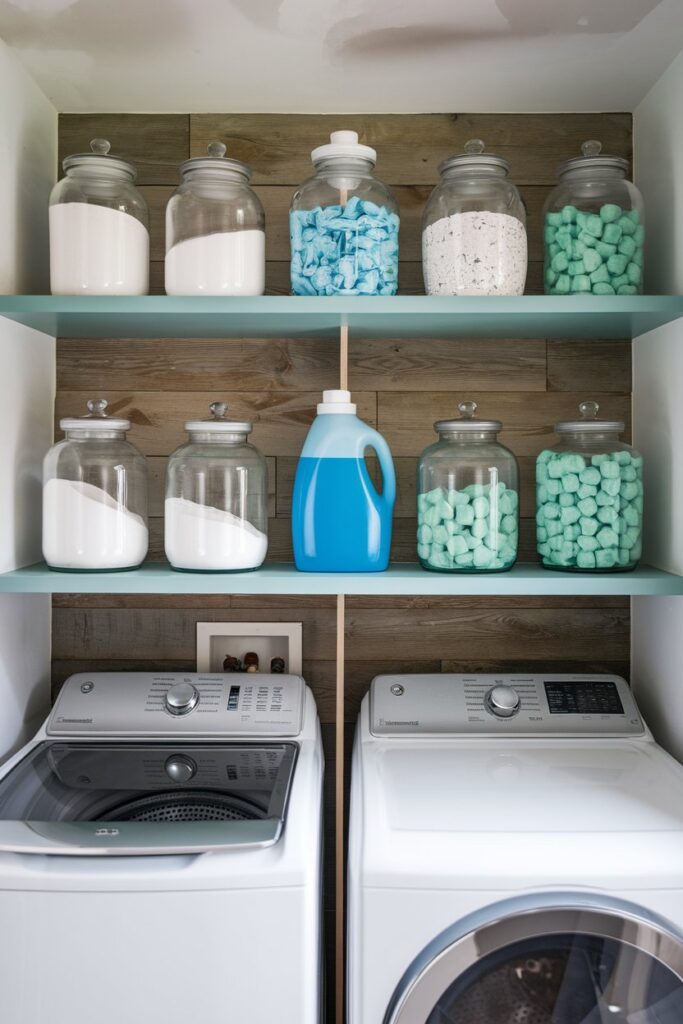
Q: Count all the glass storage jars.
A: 9